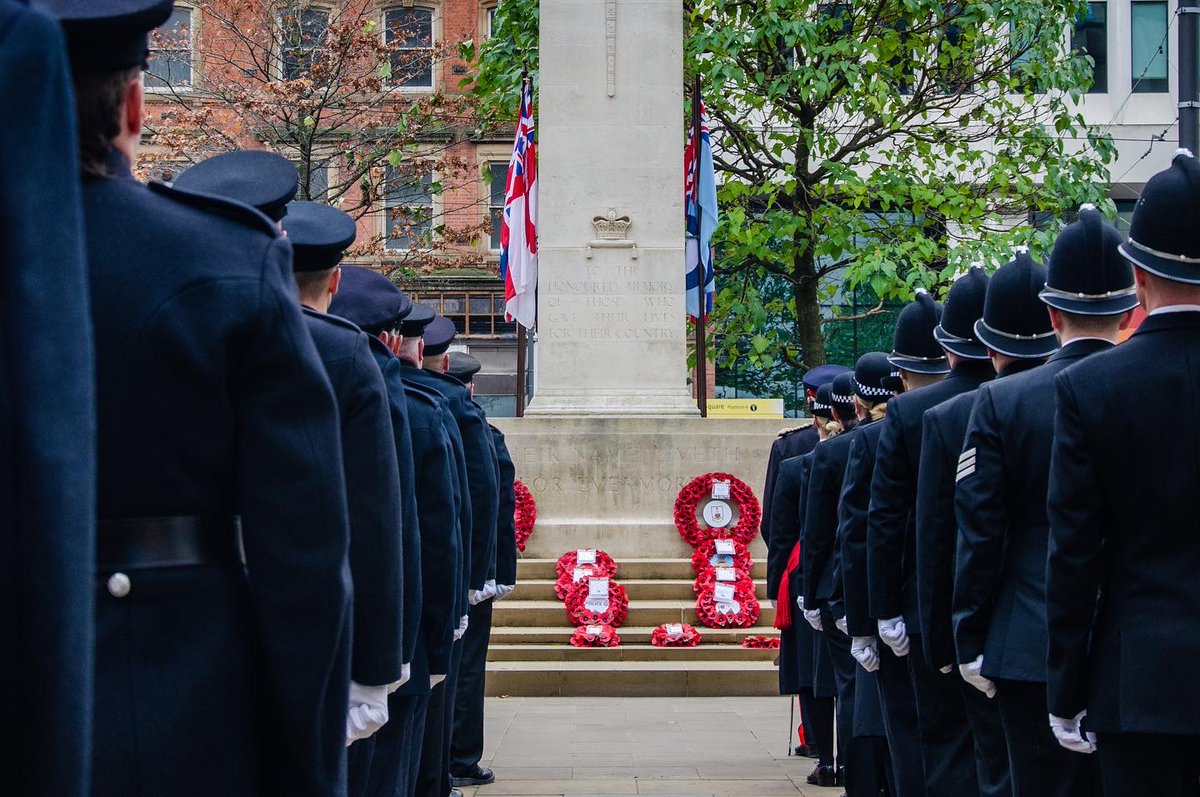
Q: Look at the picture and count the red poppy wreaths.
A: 11